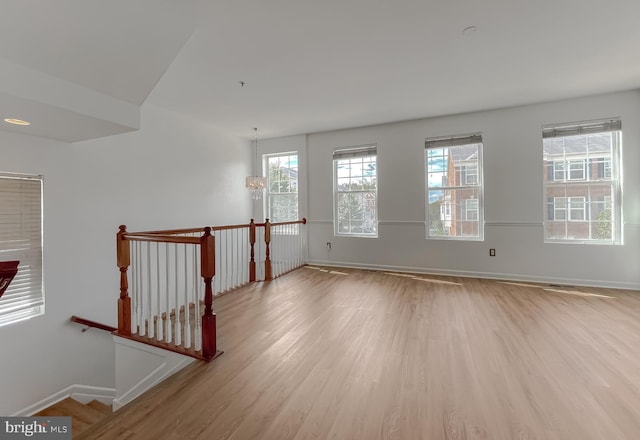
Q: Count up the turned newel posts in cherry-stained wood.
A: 4